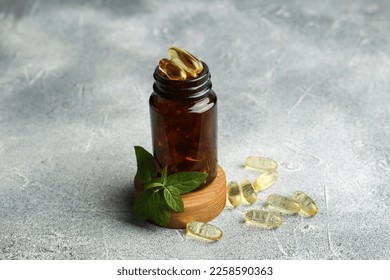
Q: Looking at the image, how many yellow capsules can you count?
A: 10